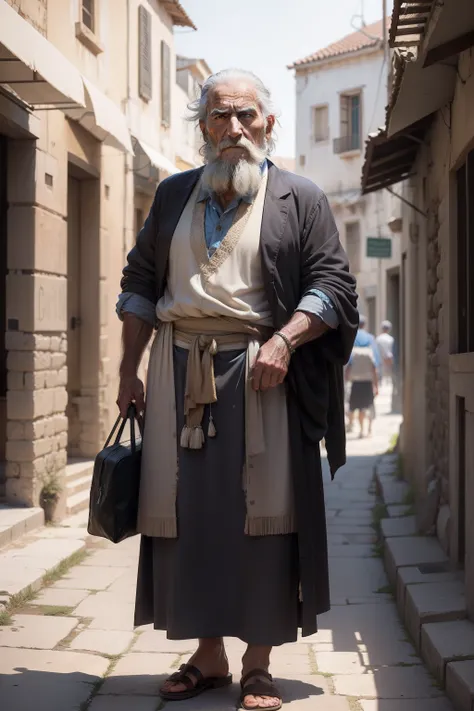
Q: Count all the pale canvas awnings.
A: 3